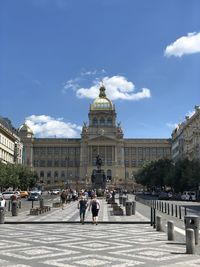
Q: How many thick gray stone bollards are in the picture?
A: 3